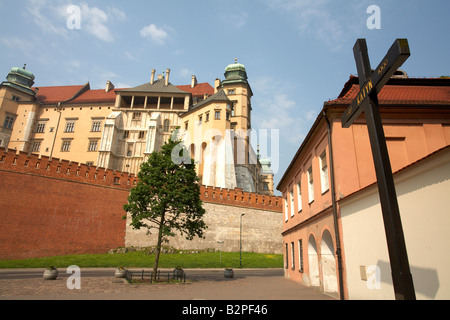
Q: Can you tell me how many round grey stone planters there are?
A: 4